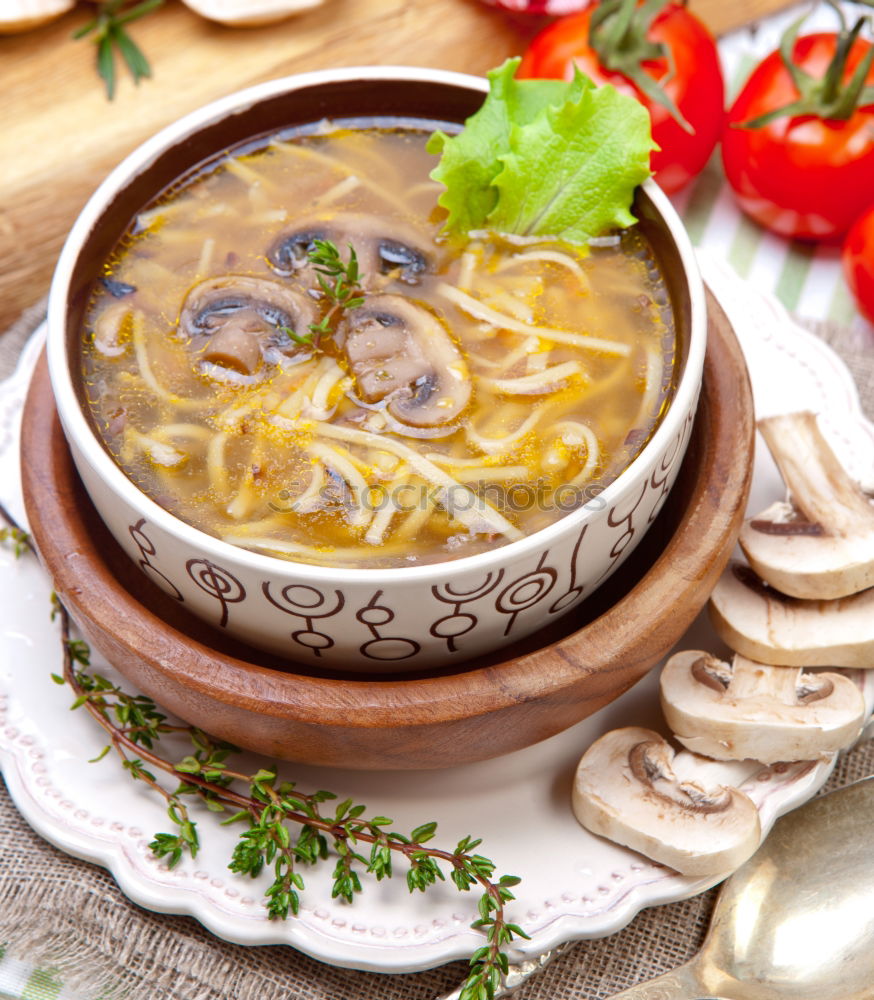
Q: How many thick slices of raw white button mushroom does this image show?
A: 4